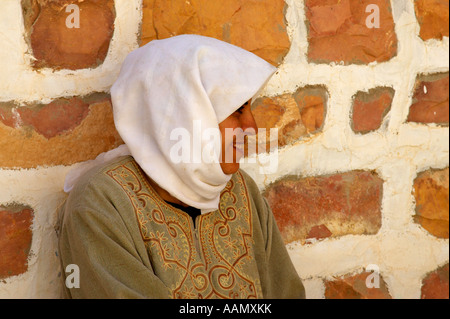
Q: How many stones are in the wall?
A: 13